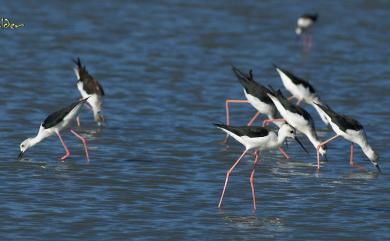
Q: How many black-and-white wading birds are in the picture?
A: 8